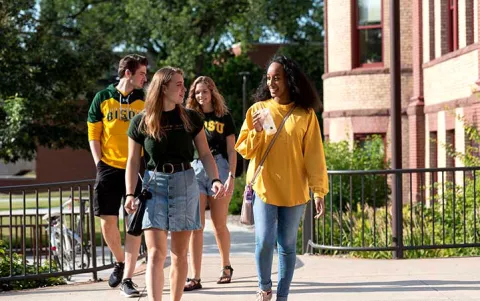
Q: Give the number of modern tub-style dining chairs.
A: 0